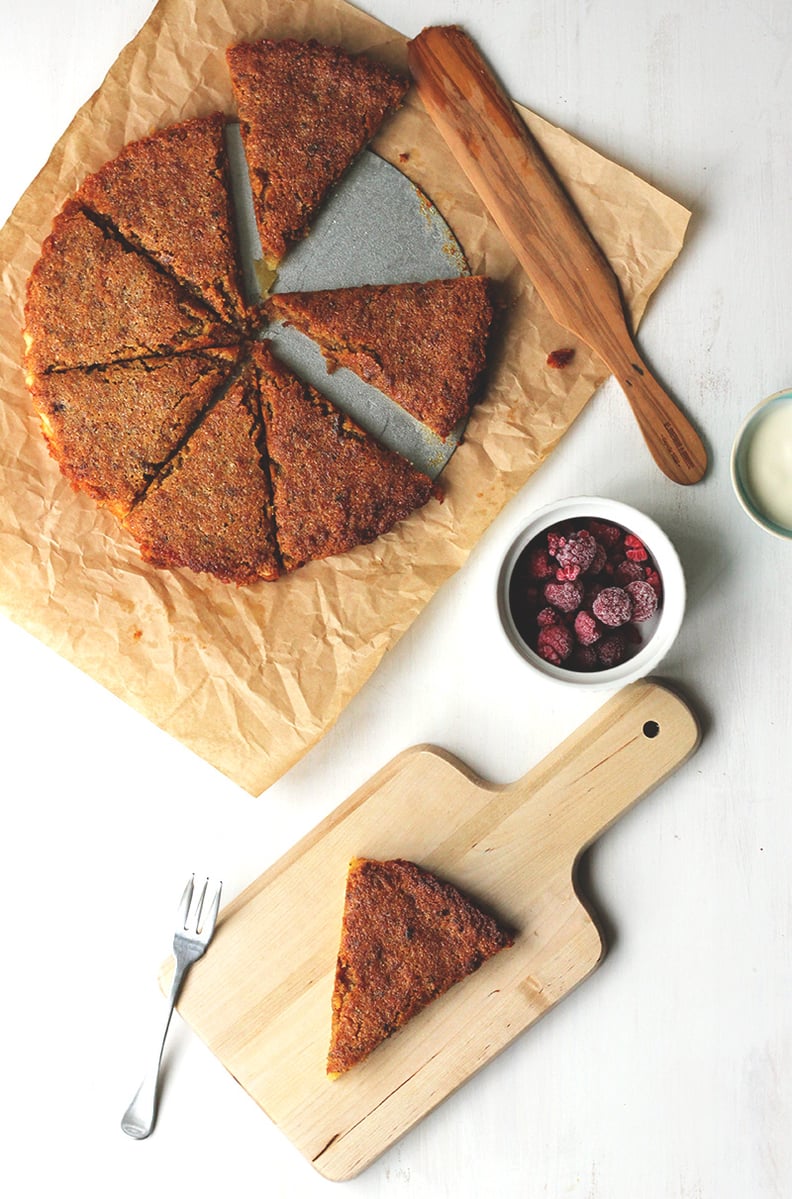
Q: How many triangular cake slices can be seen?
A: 8